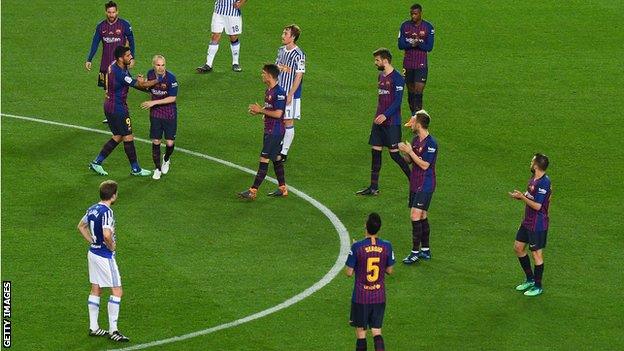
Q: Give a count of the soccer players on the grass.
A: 12